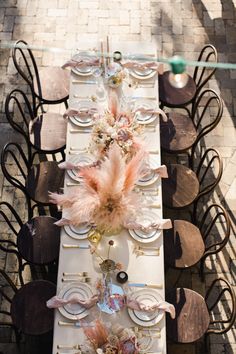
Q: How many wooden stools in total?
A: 10